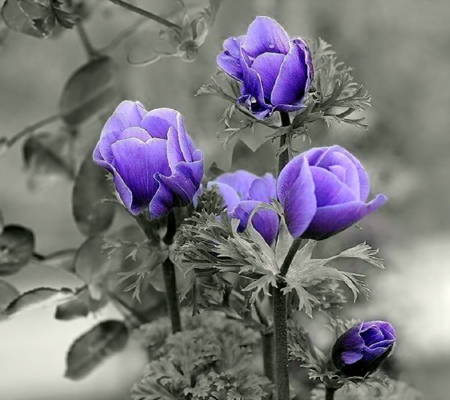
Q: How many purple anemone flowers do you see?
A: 5